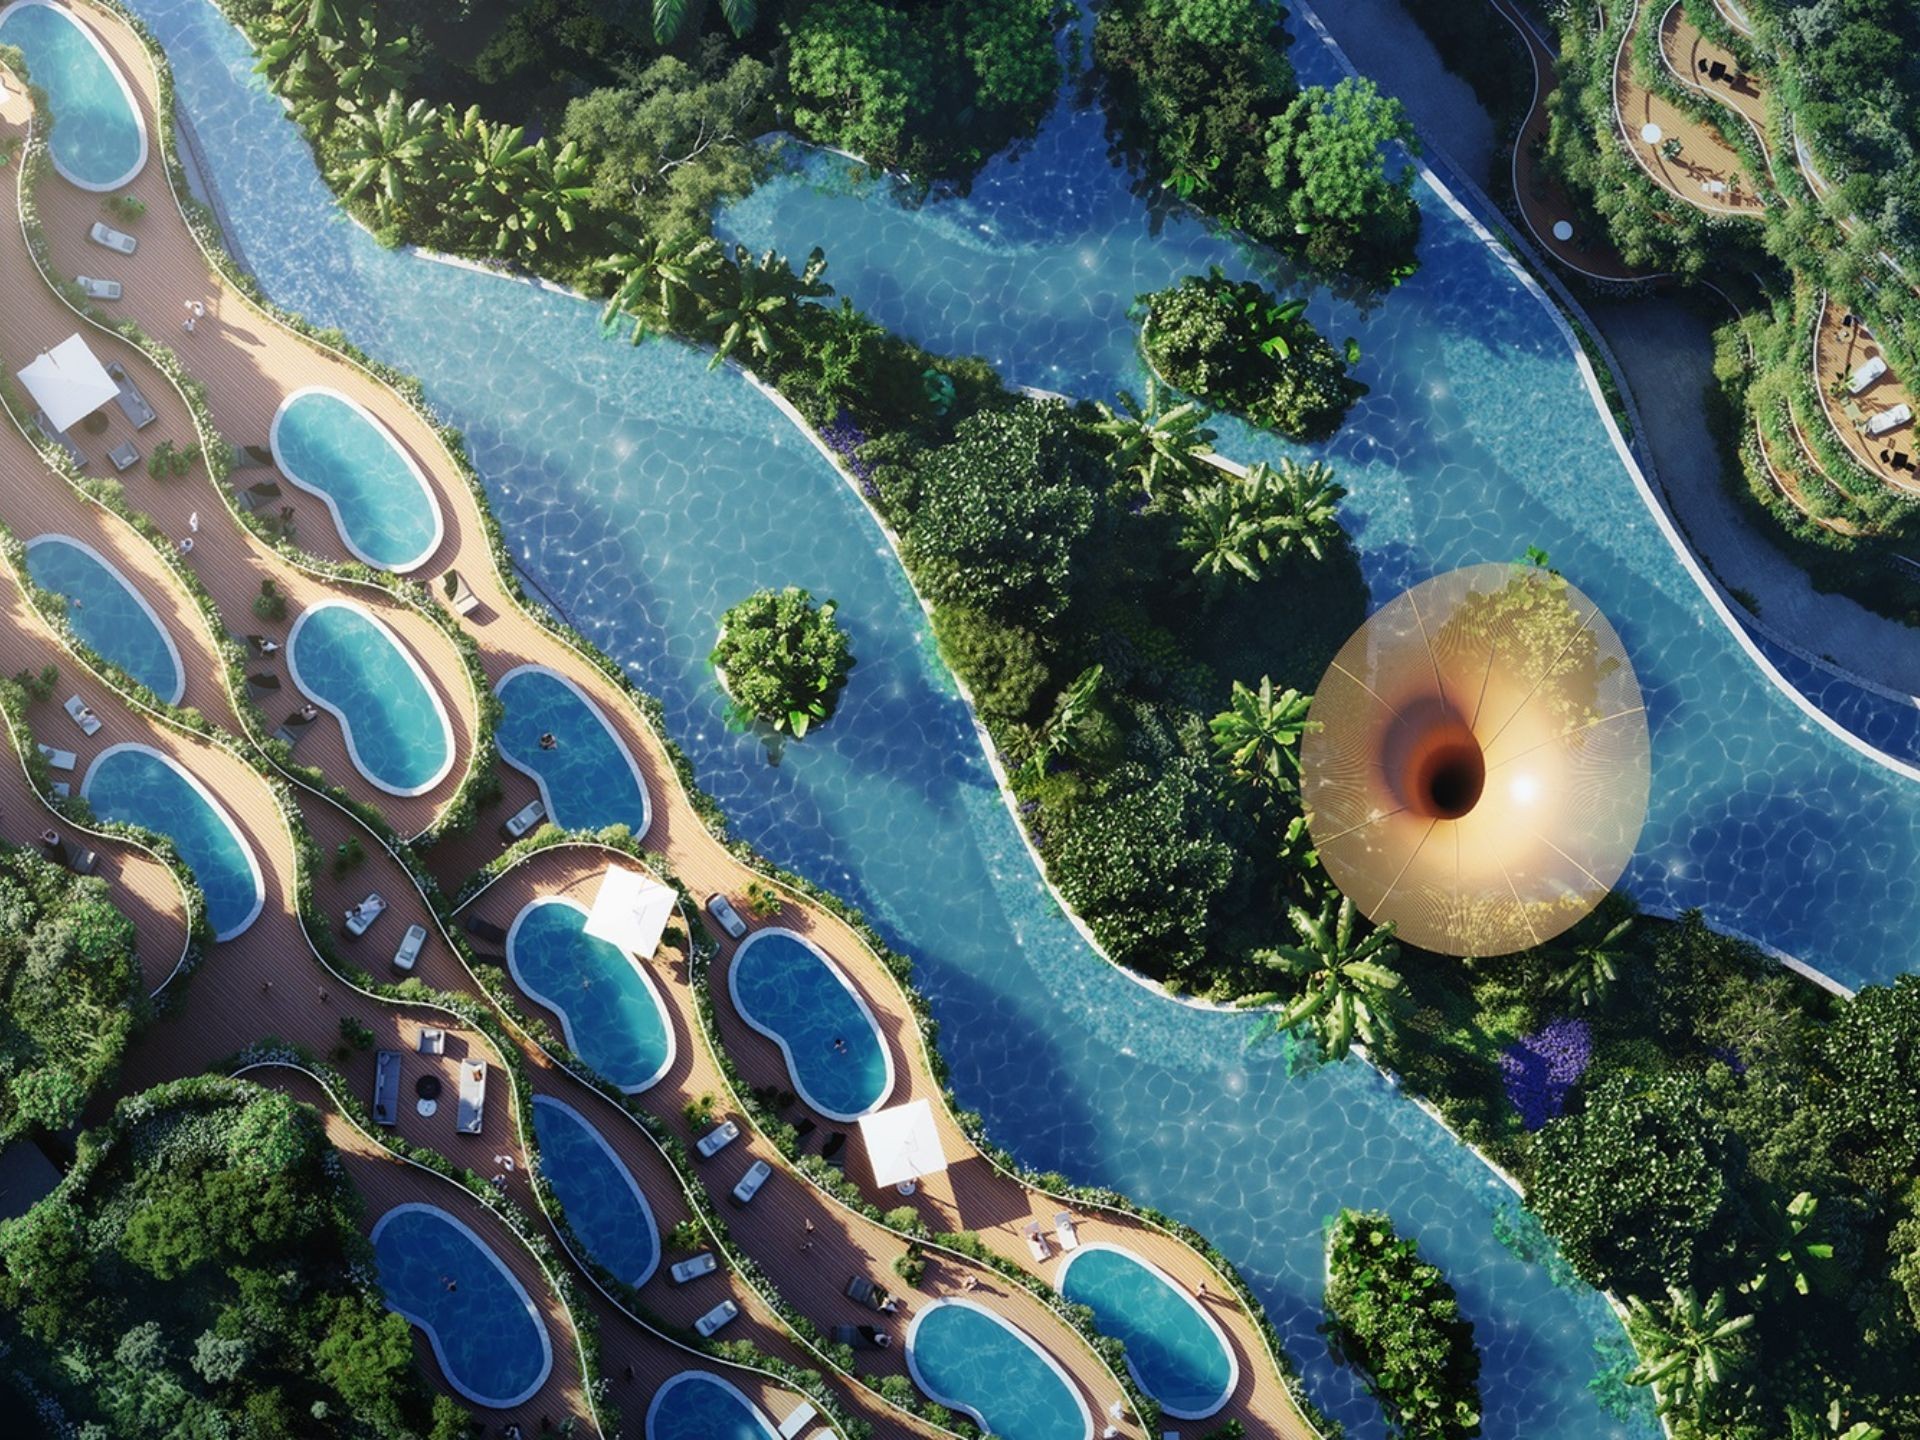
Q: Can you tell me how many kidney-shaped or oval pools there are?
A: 13